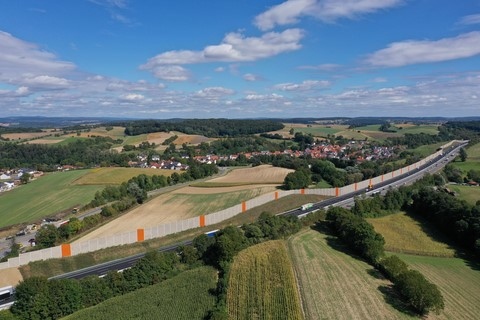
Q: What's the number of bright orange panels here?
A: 14